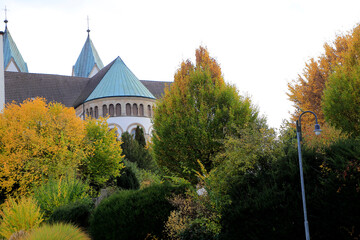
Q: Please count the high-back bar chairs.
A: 0